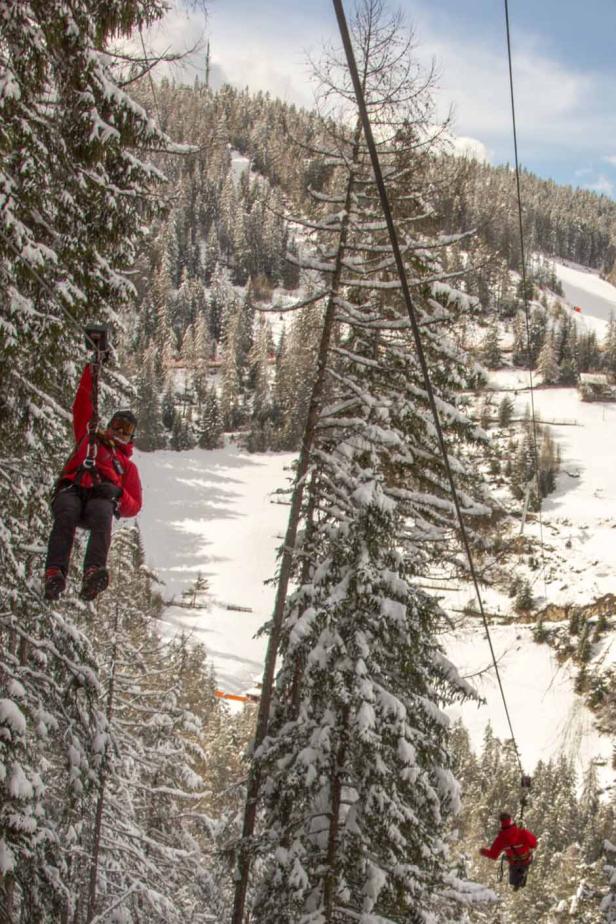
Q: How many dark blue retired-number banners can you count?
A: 0